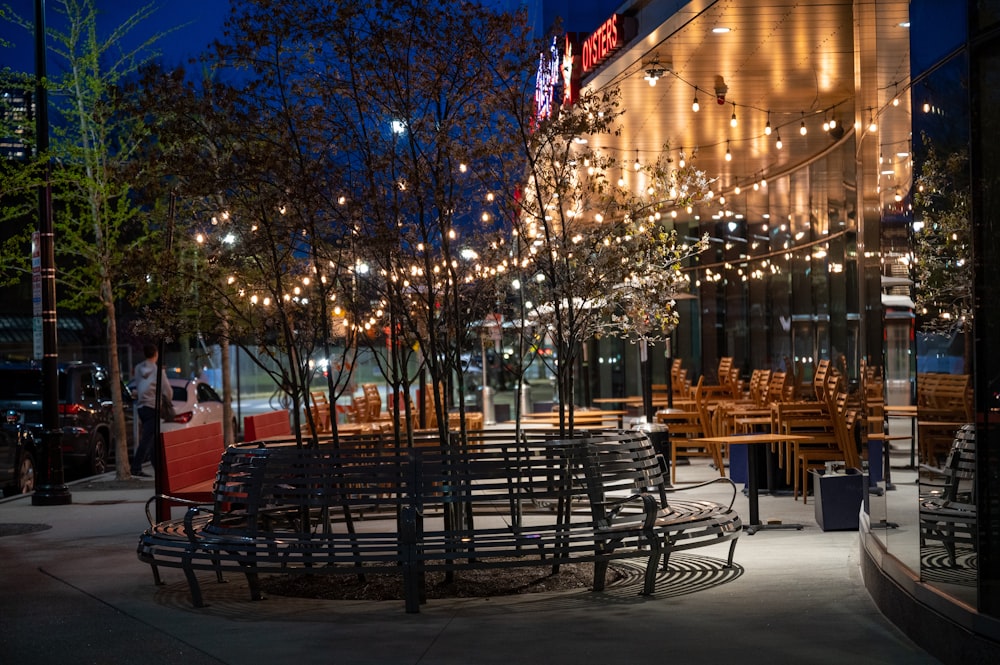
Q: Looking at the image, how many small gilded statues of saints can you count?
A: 0